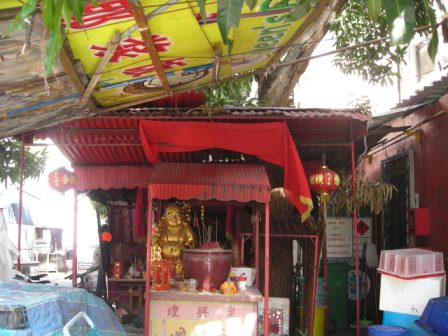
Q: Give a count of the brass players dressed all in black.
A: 0